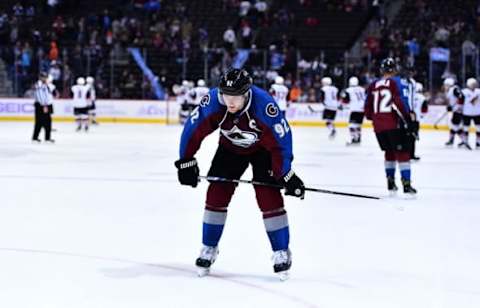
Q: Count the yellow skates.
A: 0